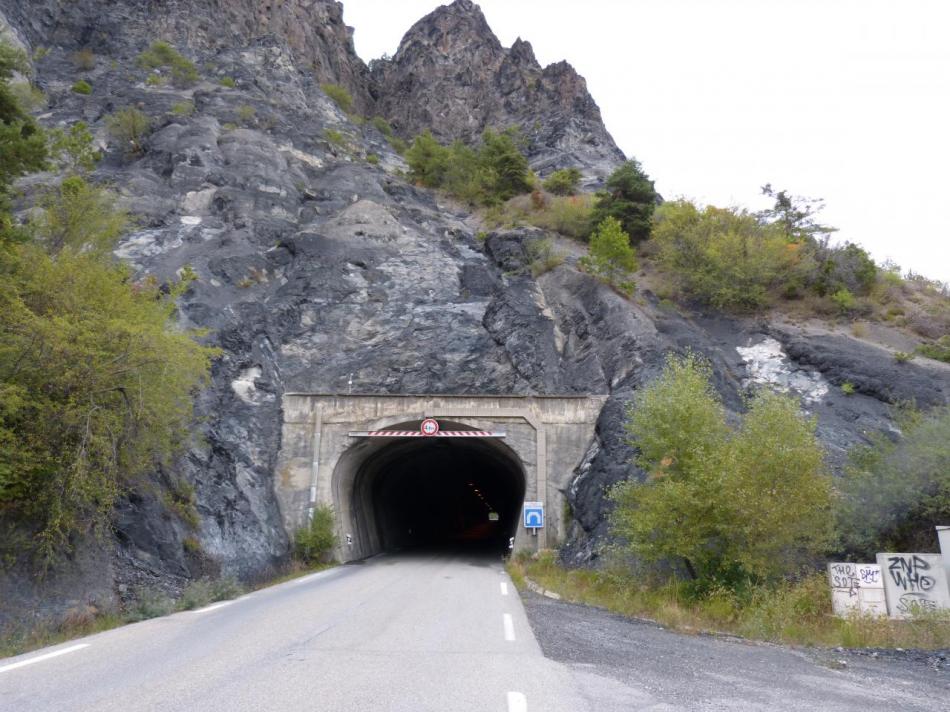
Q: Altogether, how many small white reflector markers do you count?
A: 2